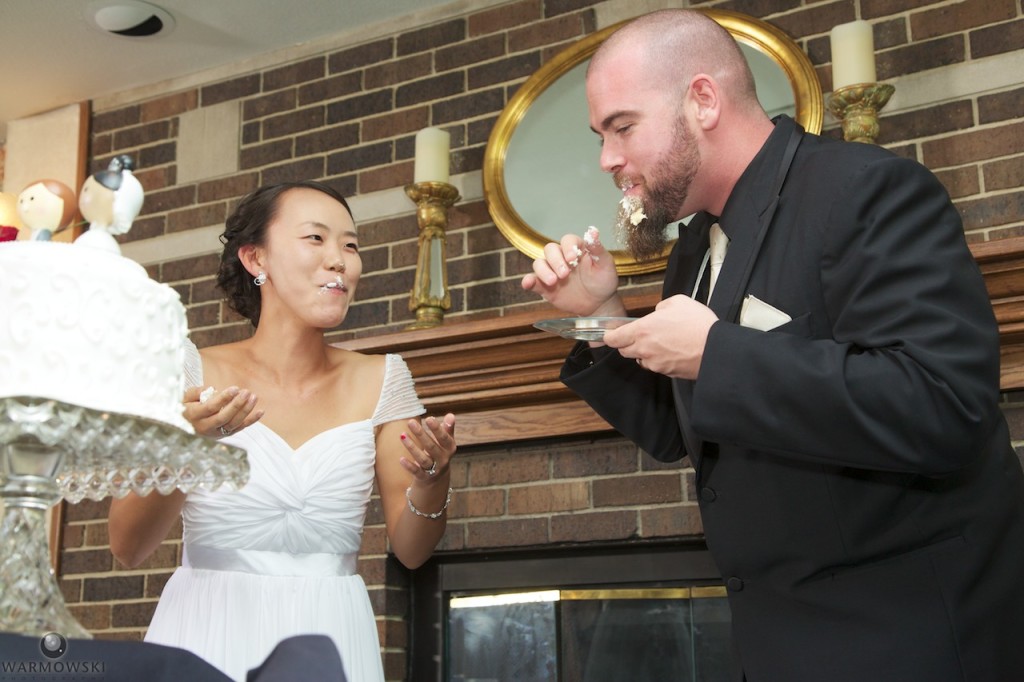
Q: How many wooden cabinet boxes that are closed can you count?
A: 0